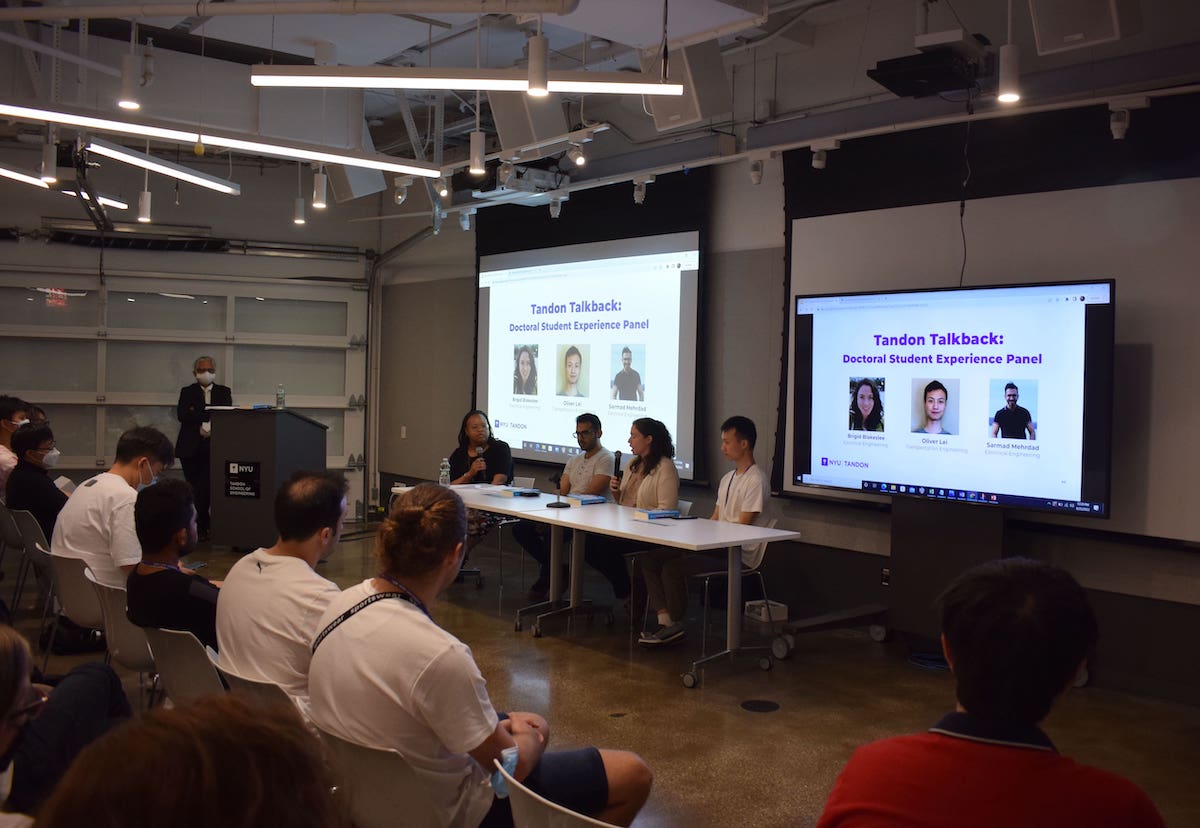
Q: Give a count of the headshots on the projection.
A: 3